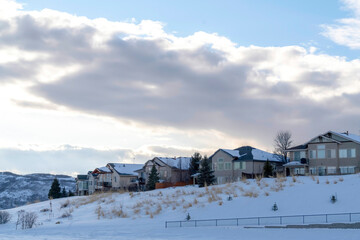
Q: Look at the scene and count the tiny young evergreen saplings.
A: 4